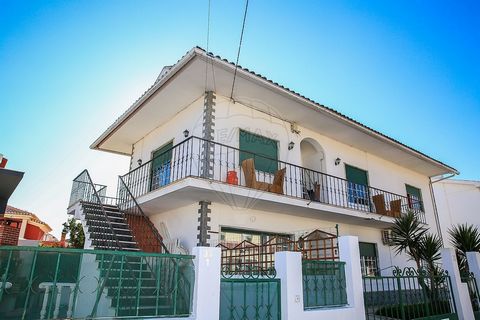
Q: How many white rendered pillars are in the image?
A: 5